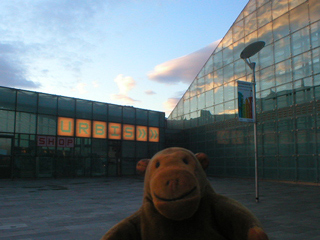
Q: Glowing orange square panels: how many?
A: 7